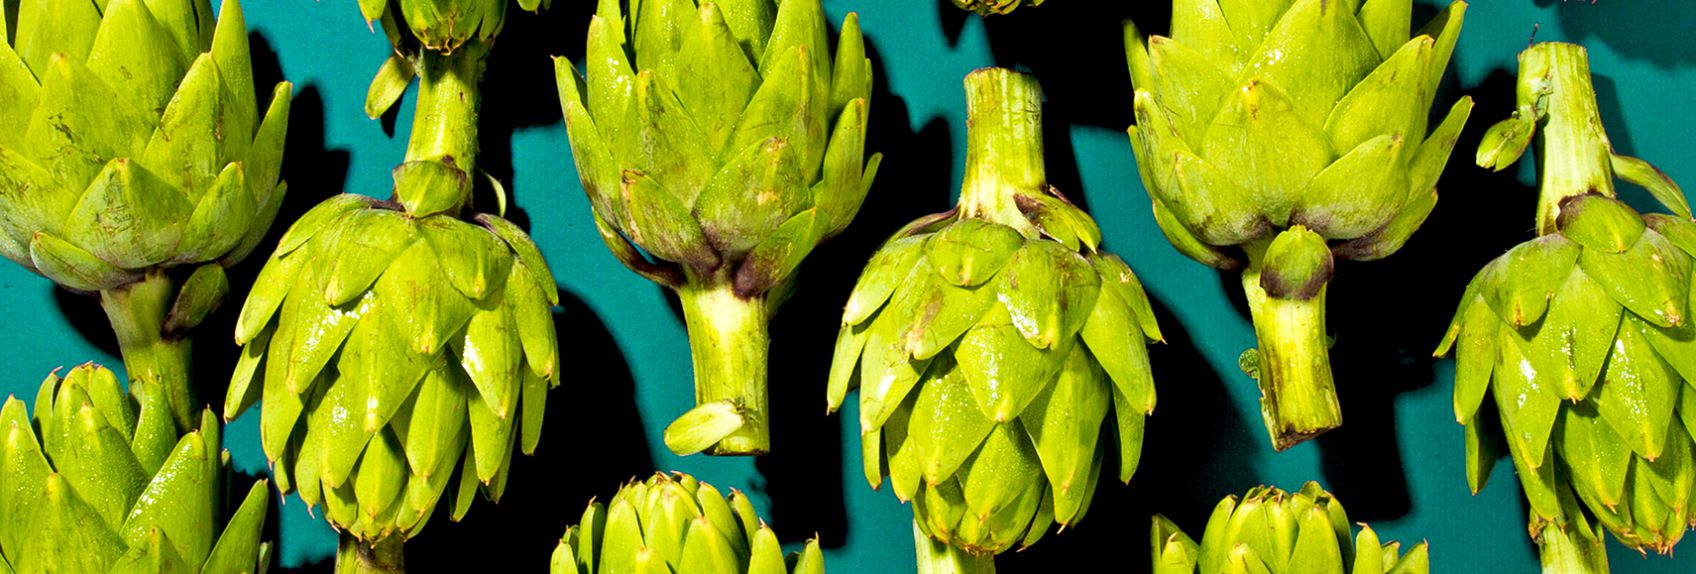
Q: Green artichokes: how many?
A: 11